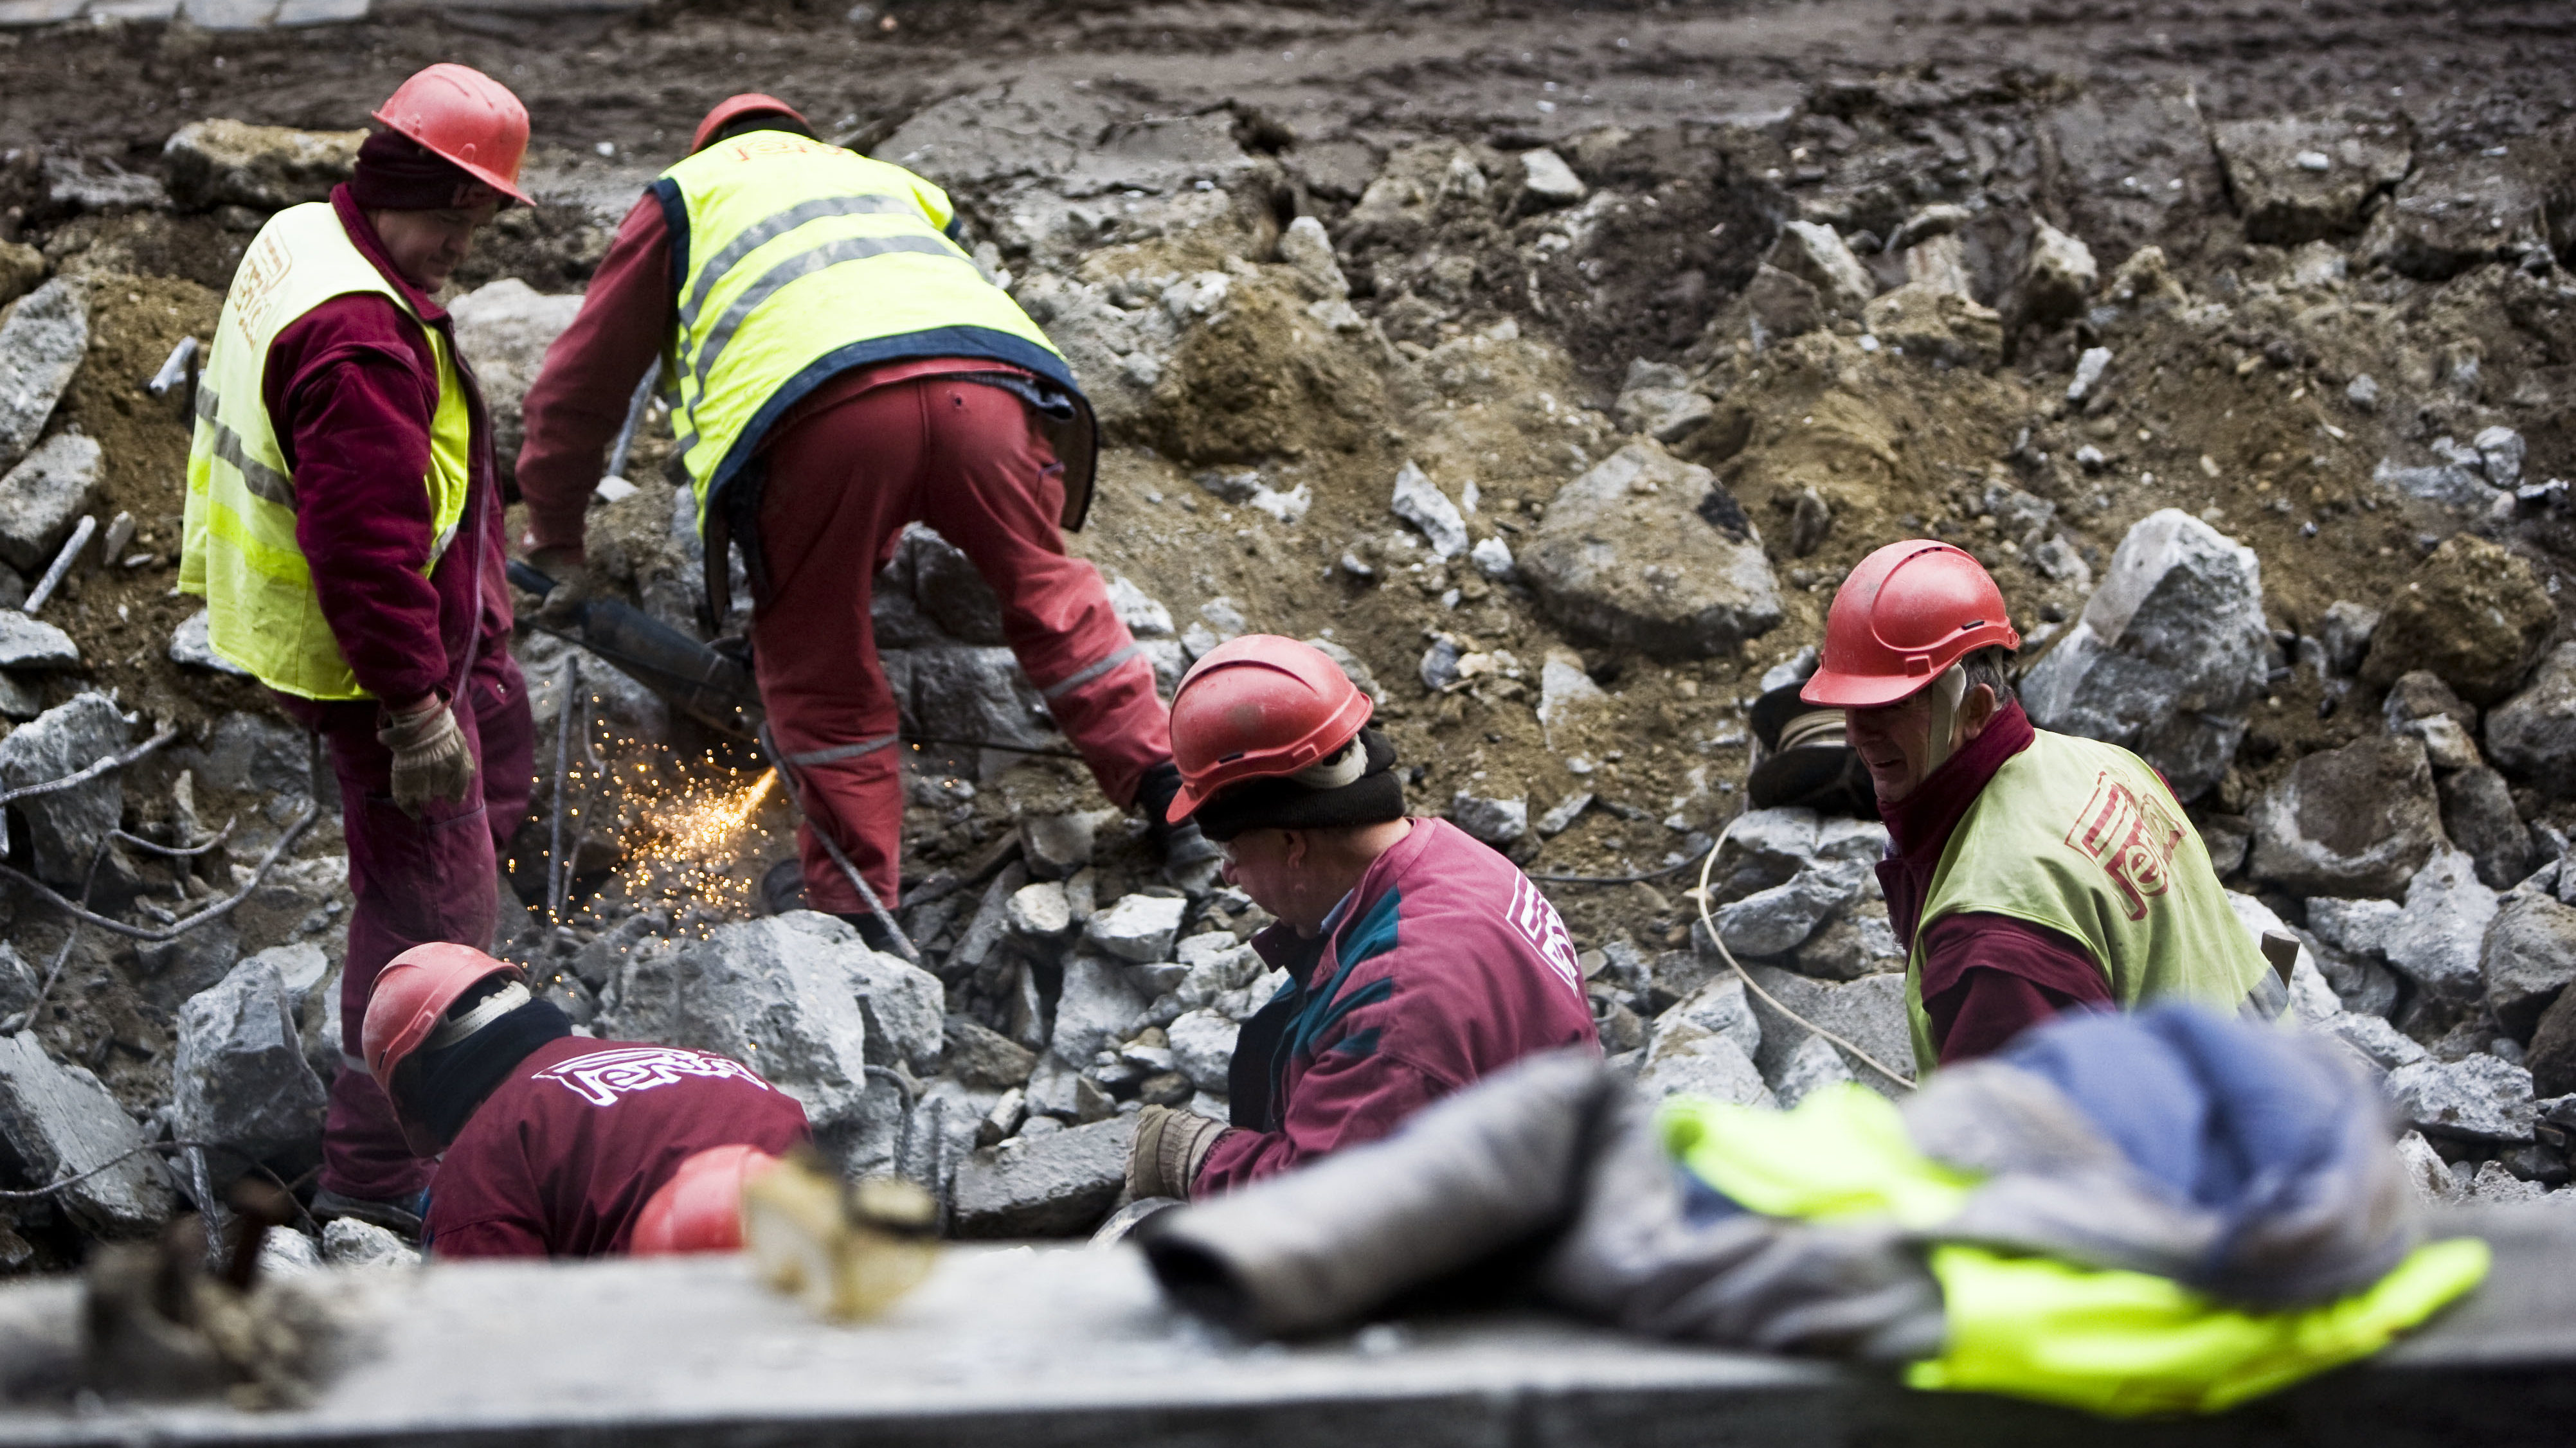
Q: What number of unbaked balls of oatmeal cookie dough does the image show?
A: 0